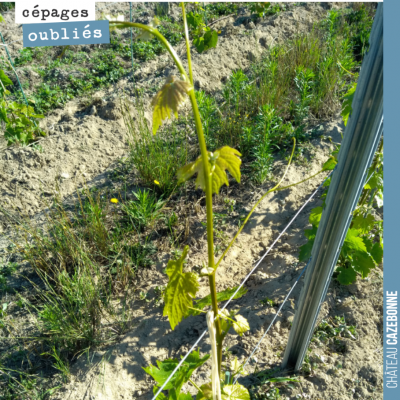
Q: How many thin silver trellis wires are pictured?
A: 2